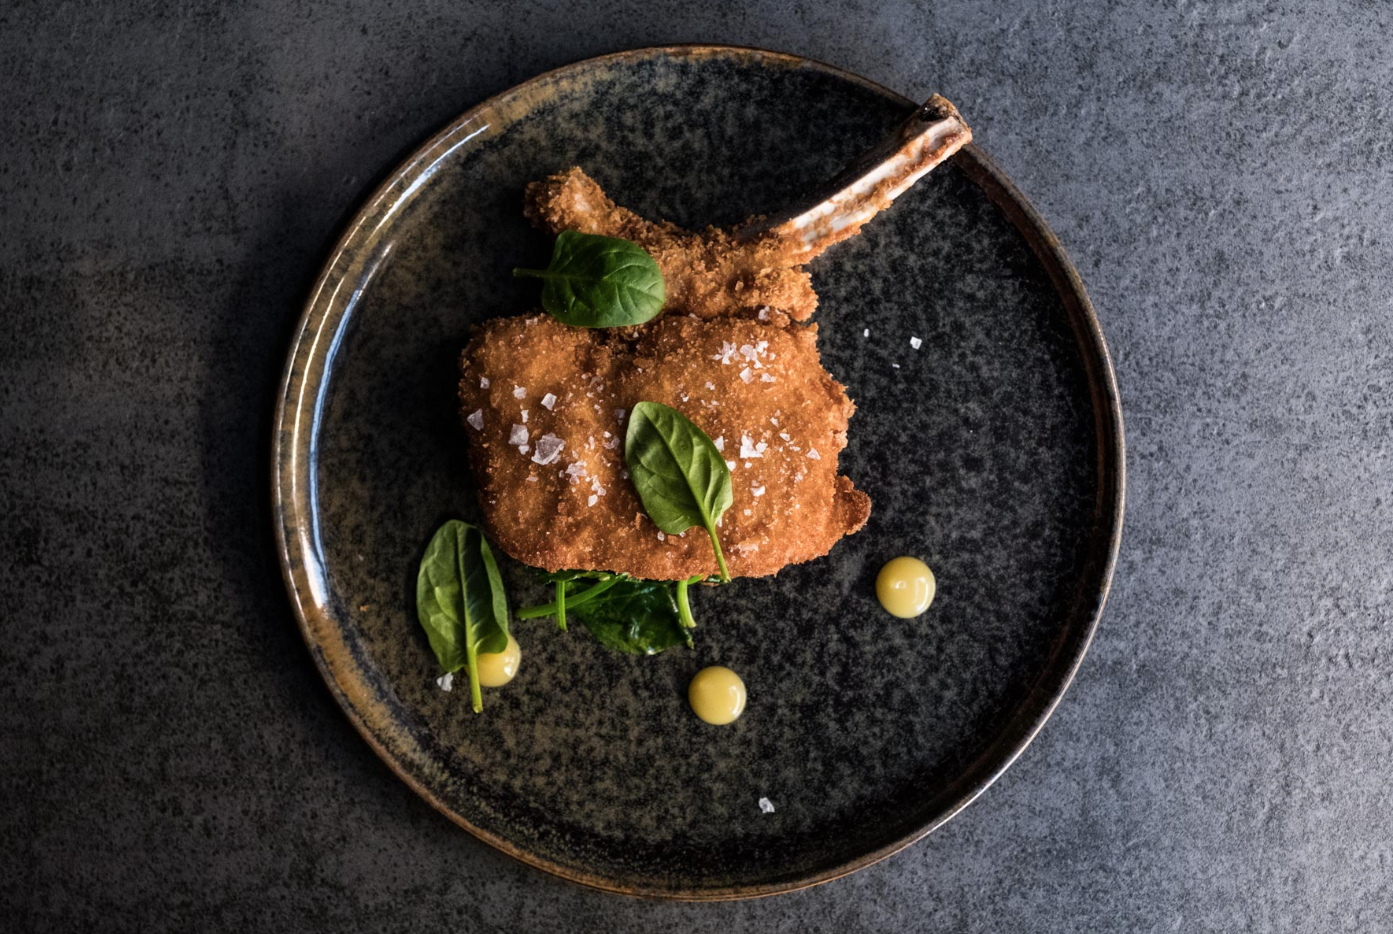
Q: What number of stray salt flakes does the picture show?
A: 5